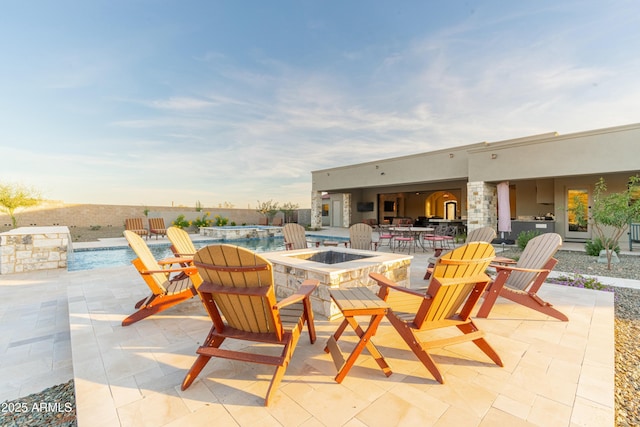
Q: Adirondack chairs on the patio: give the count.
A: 8